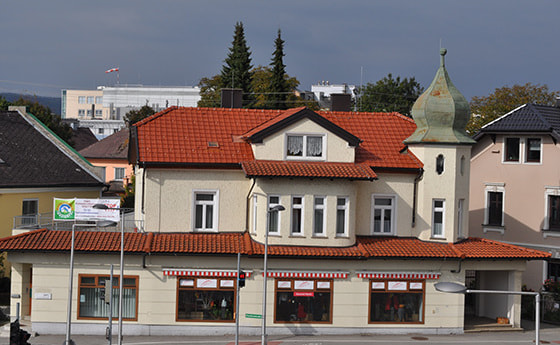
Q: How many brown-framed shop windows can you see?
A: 4